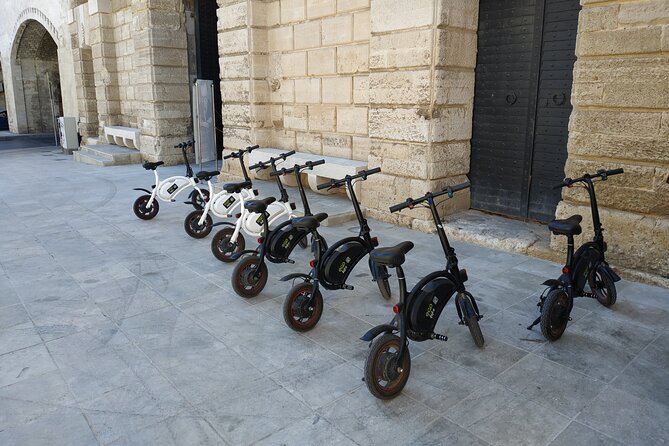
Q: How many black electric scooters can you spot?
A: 4